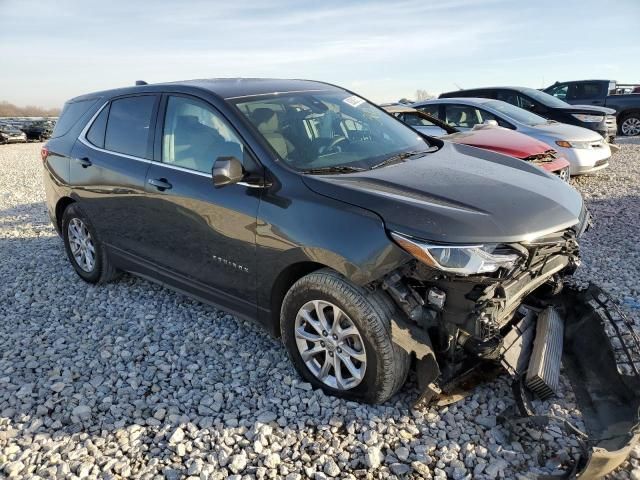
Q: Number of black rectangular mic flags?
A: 0